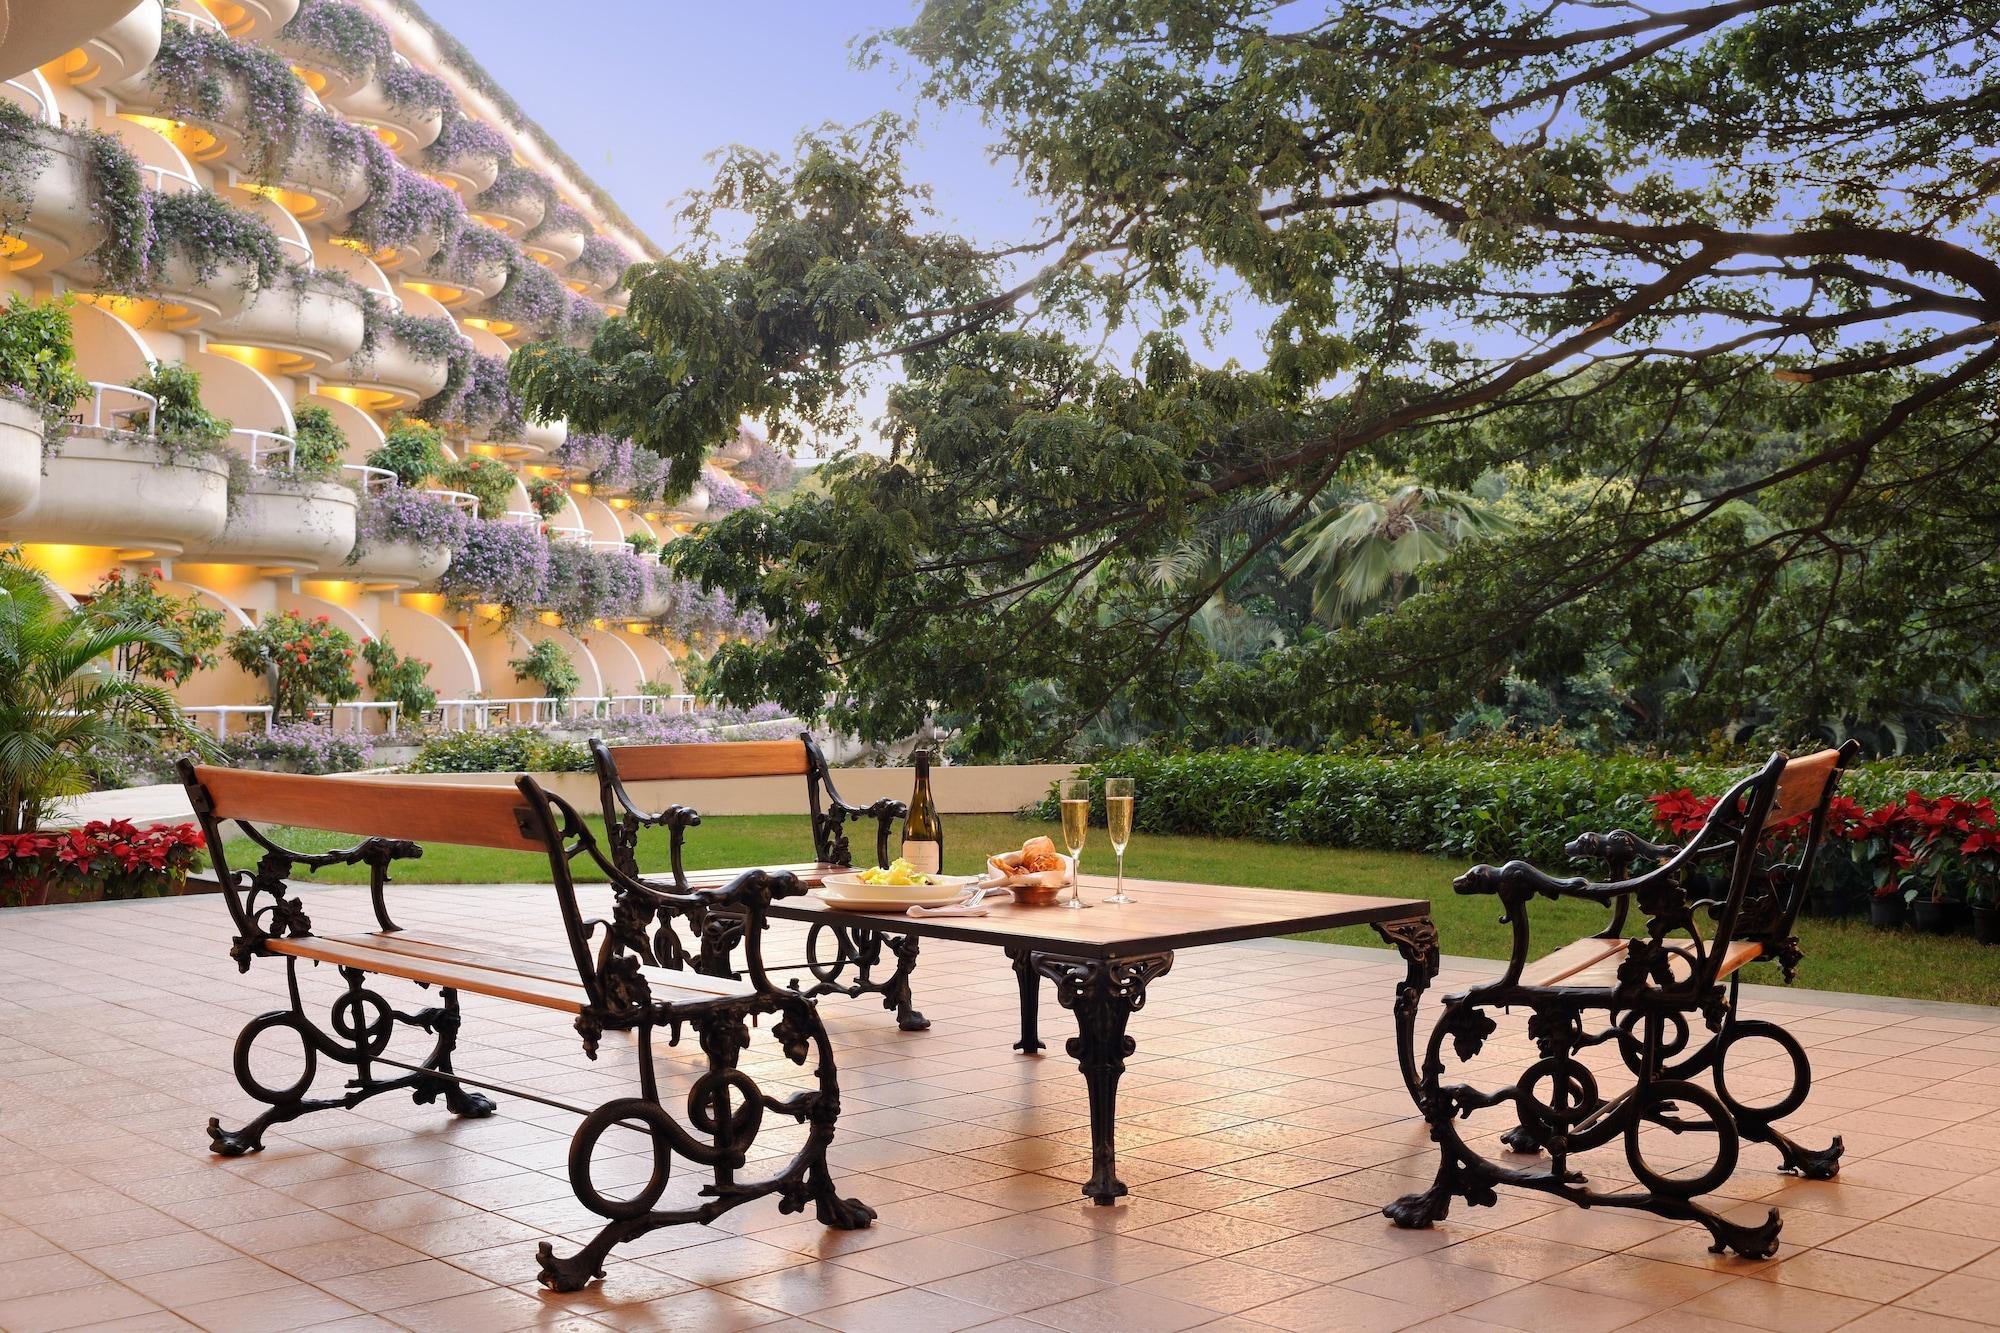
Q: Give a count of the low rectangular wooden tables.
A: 1